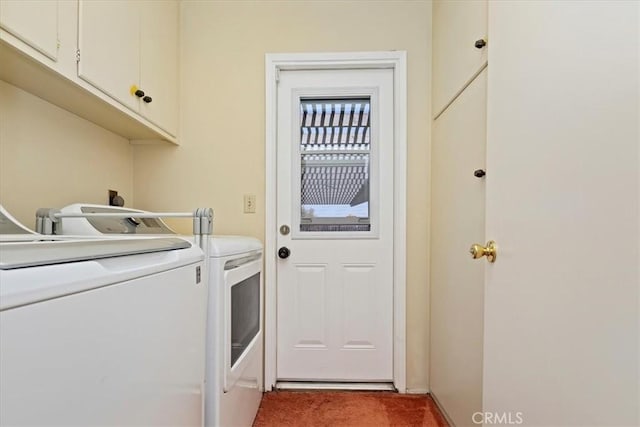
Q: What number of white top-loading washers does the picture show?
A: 1